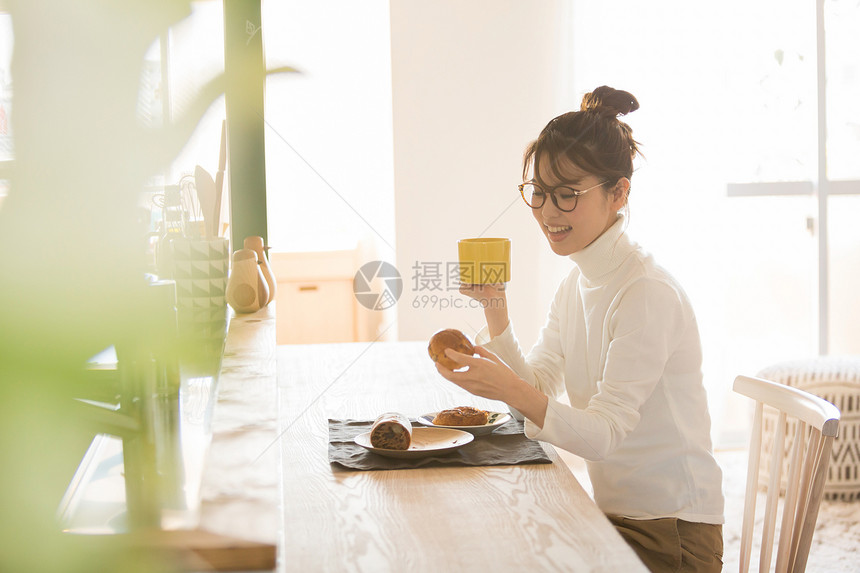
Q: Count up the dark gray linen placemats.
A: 1